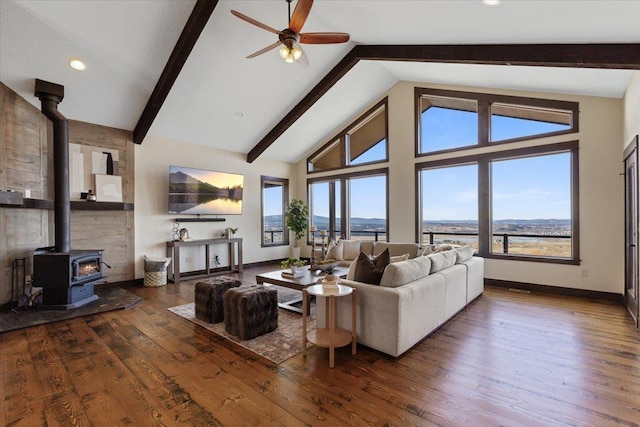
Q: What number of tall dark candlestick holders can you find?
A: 2